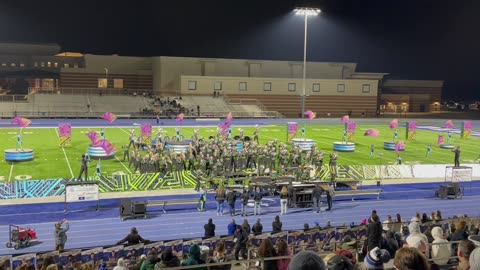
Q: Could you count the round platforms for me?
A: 8